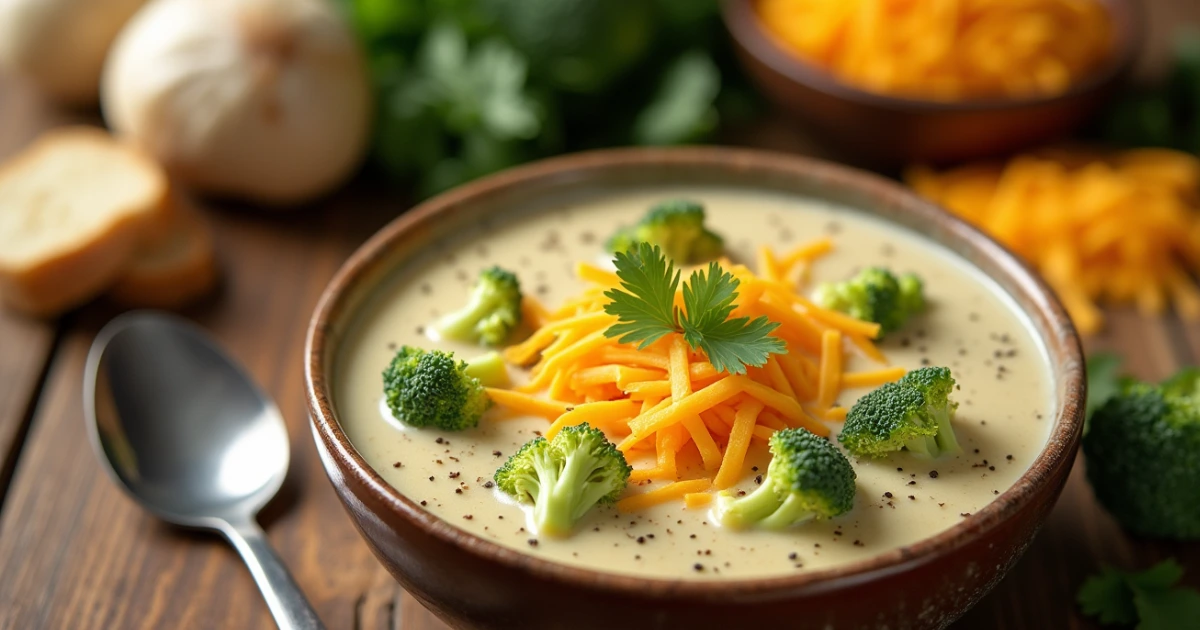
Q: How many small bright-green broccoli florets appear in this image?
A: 7